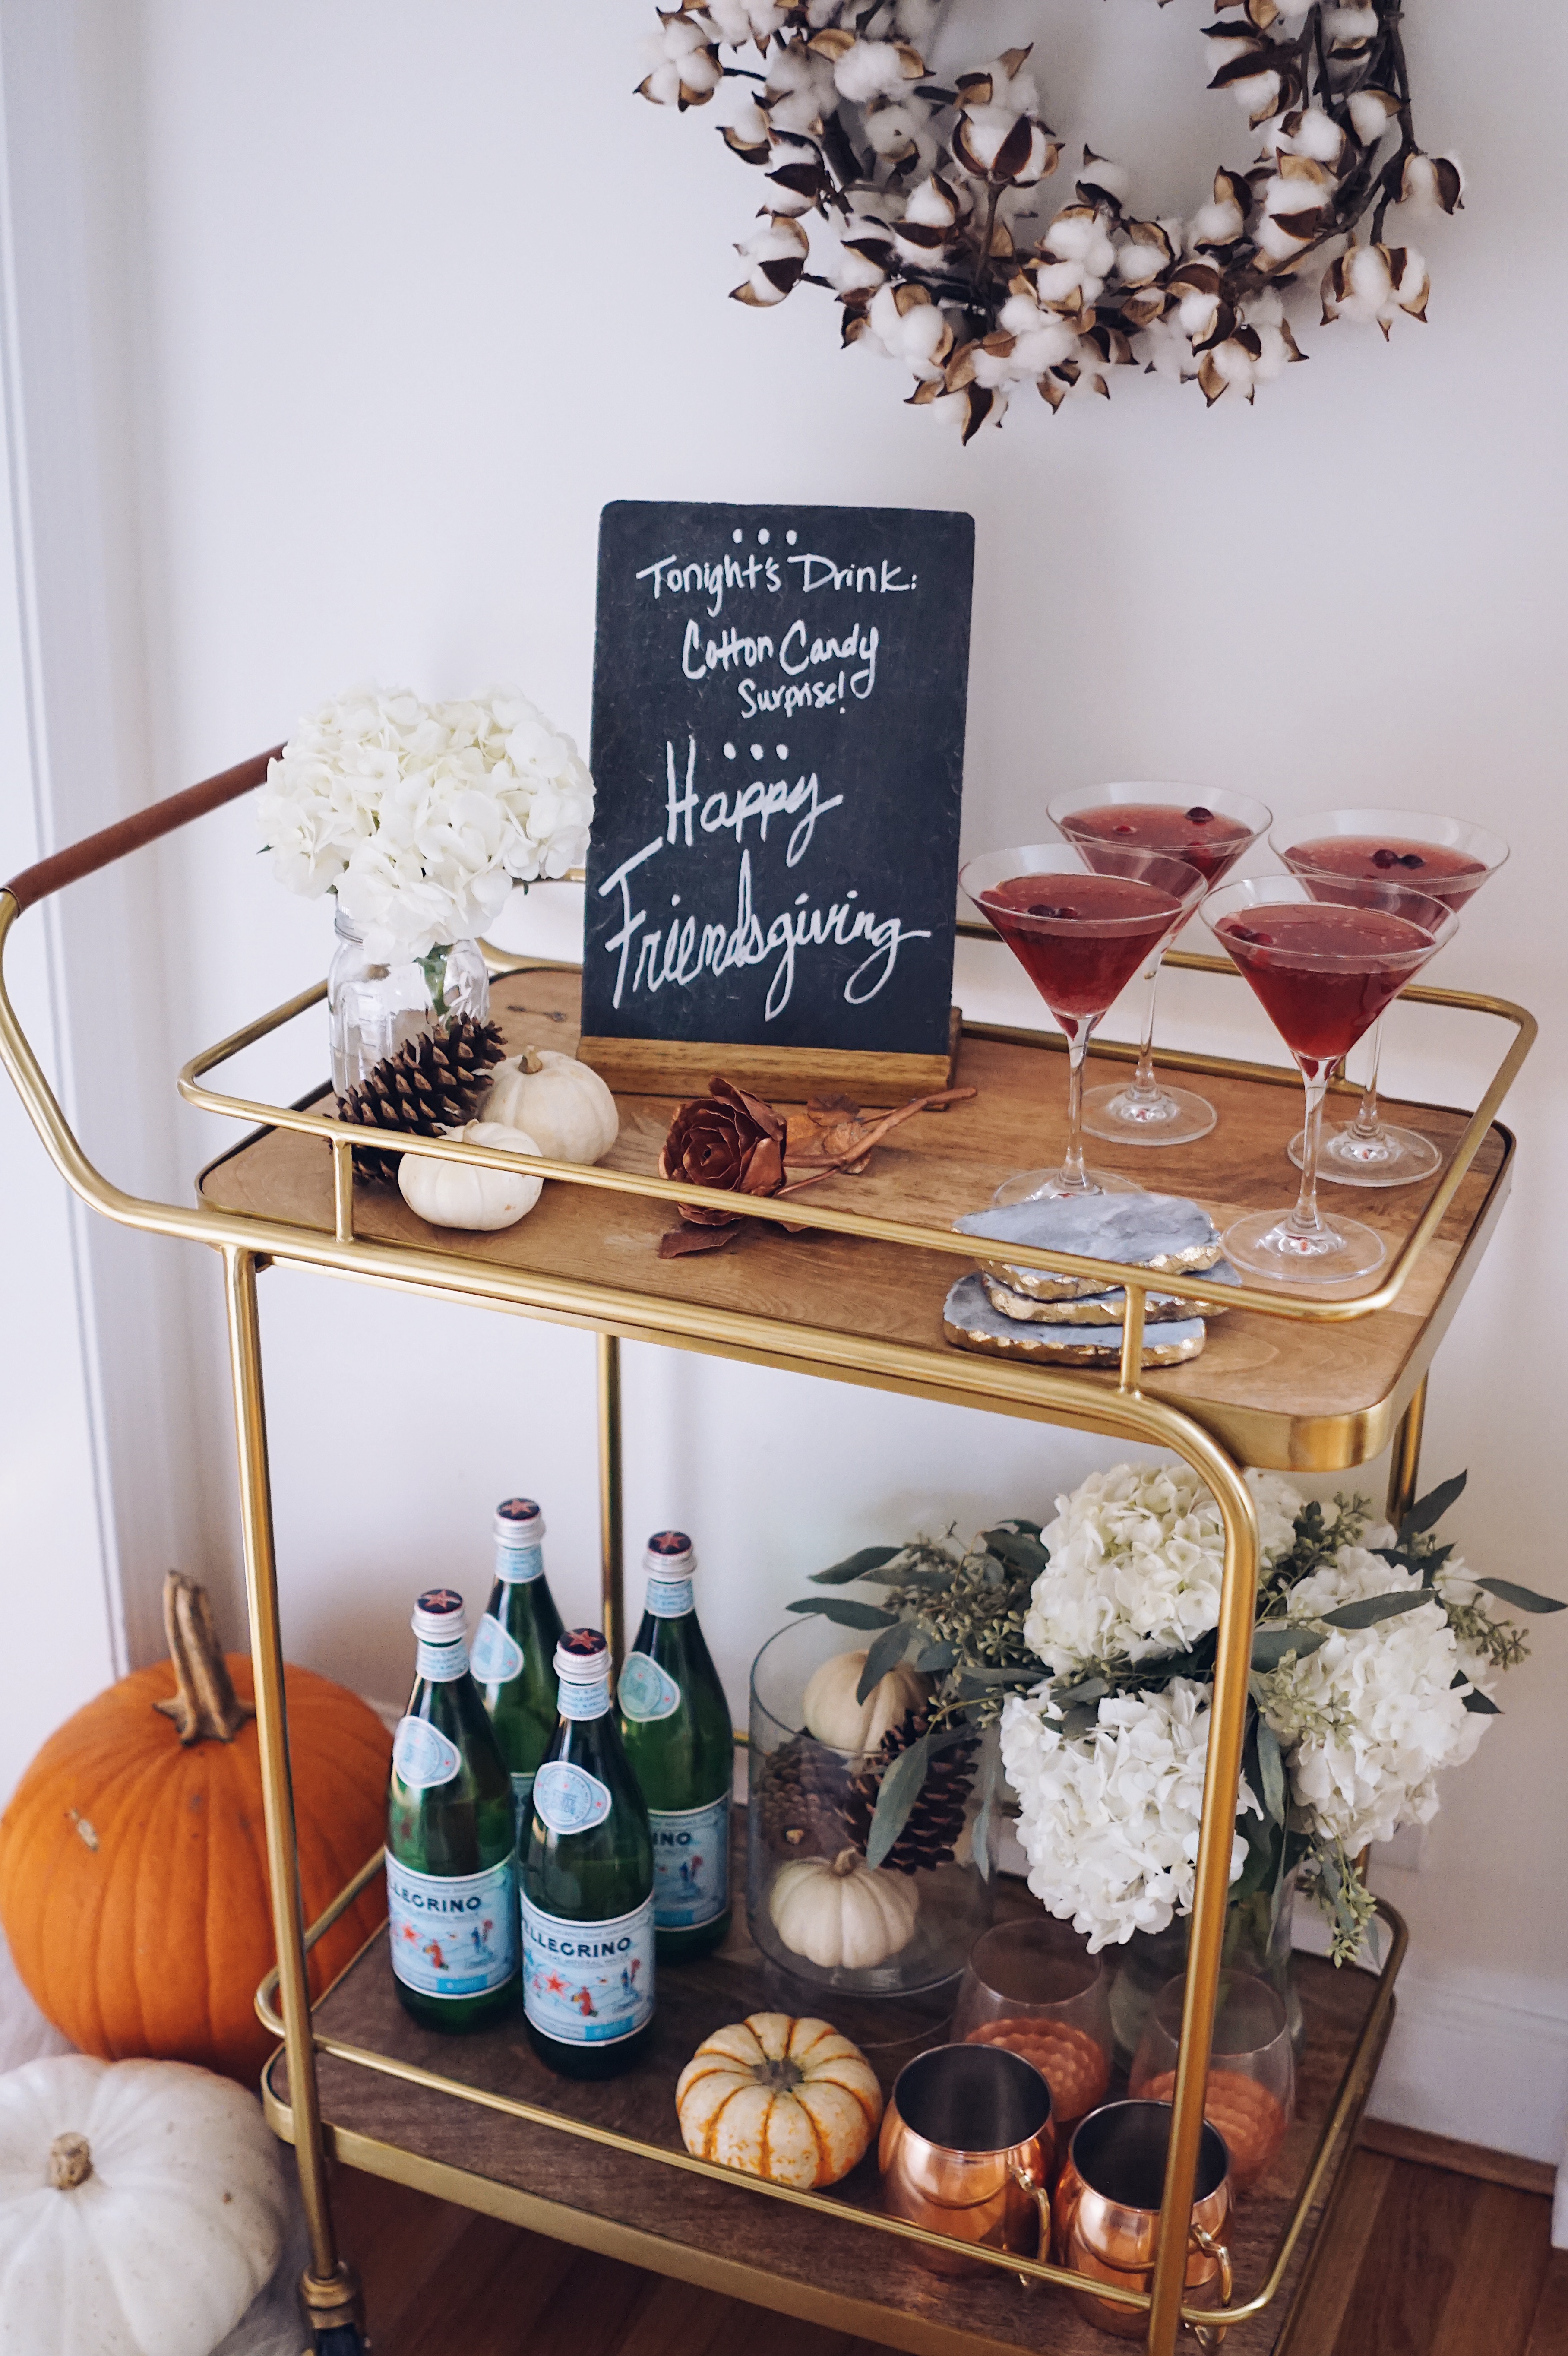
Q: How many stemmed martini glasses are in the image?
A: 4